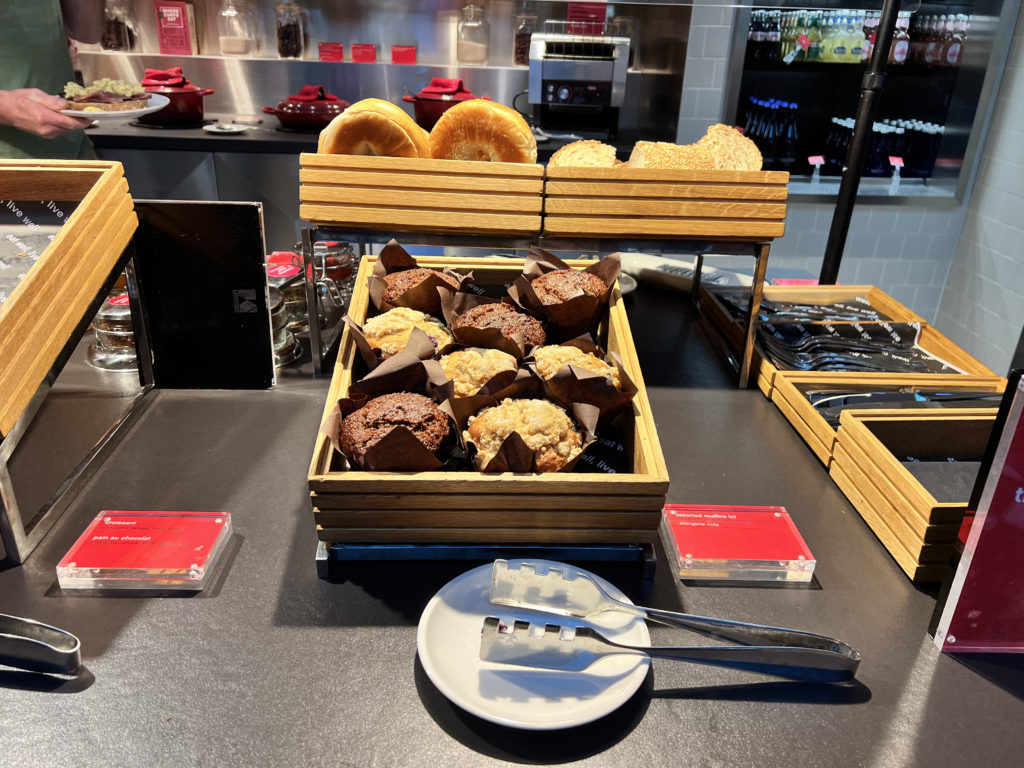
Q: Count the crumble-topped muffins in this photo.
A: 4